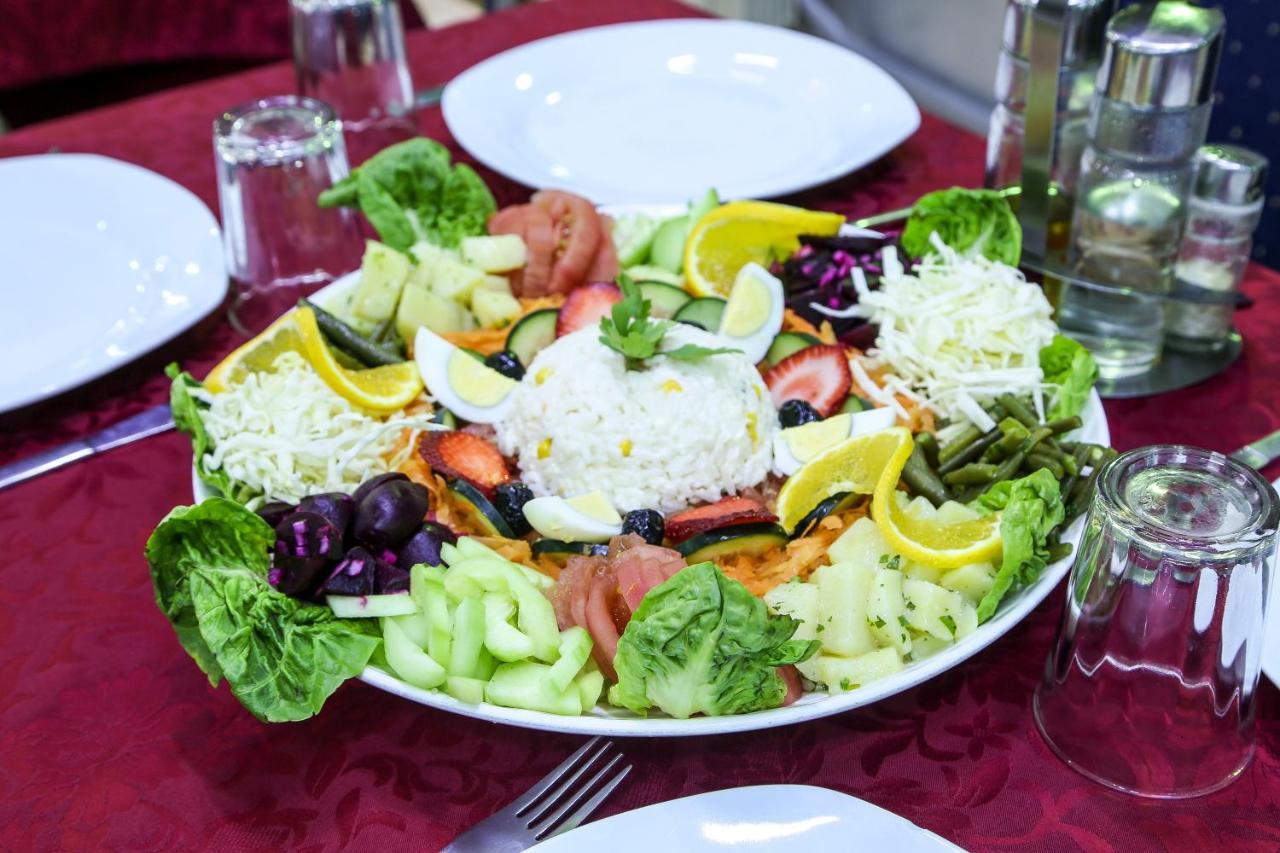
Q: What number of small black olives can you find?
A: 4